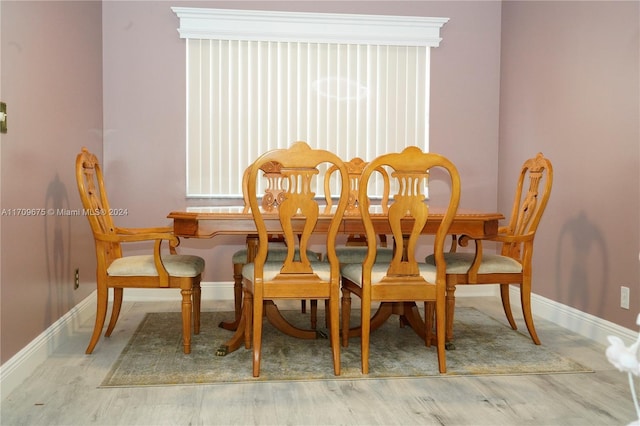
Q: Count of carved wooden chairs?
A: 6